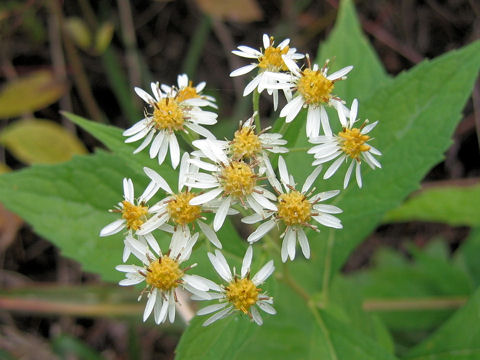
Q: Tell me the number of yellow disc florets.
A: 12